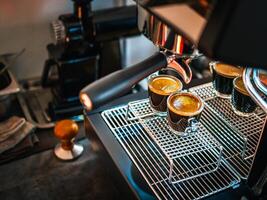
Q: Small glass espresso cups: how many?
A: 4